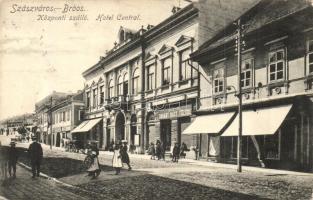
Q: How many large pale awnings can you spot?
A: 3